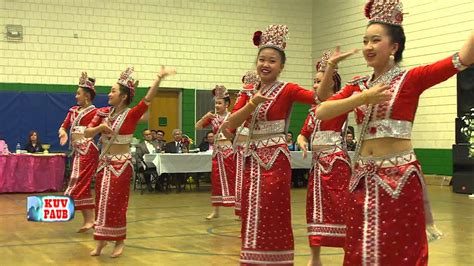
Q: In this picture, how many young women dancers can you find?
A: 7